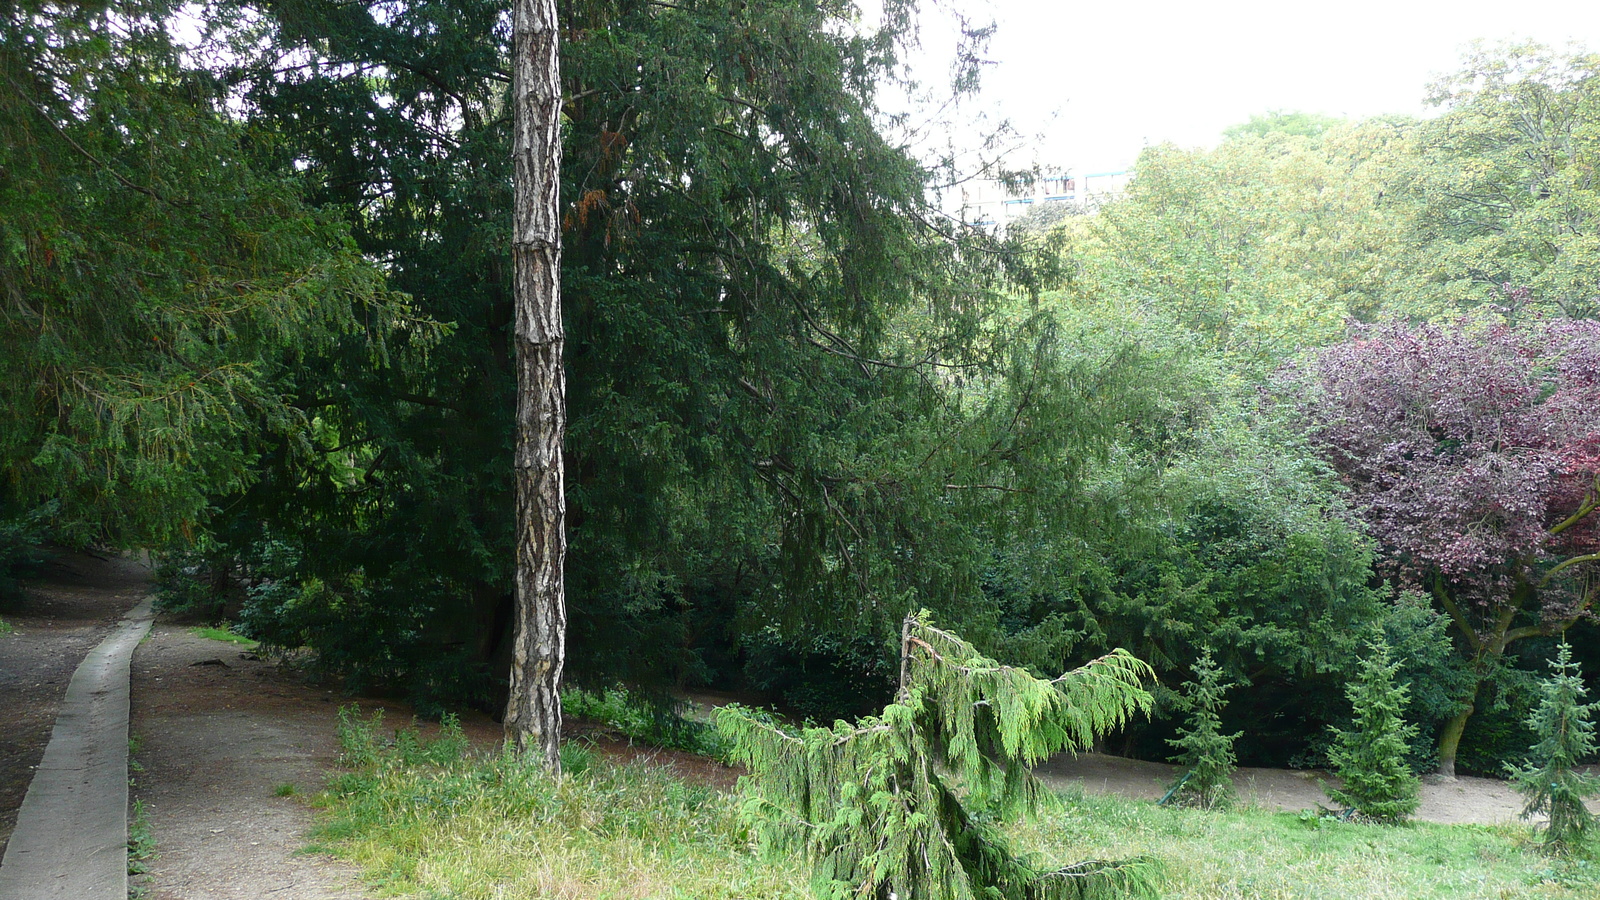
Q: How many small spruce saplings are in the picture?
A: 3